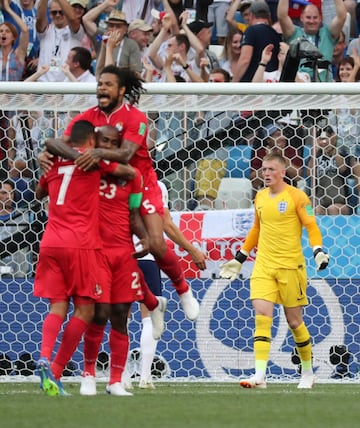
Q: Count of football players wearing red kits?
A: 3